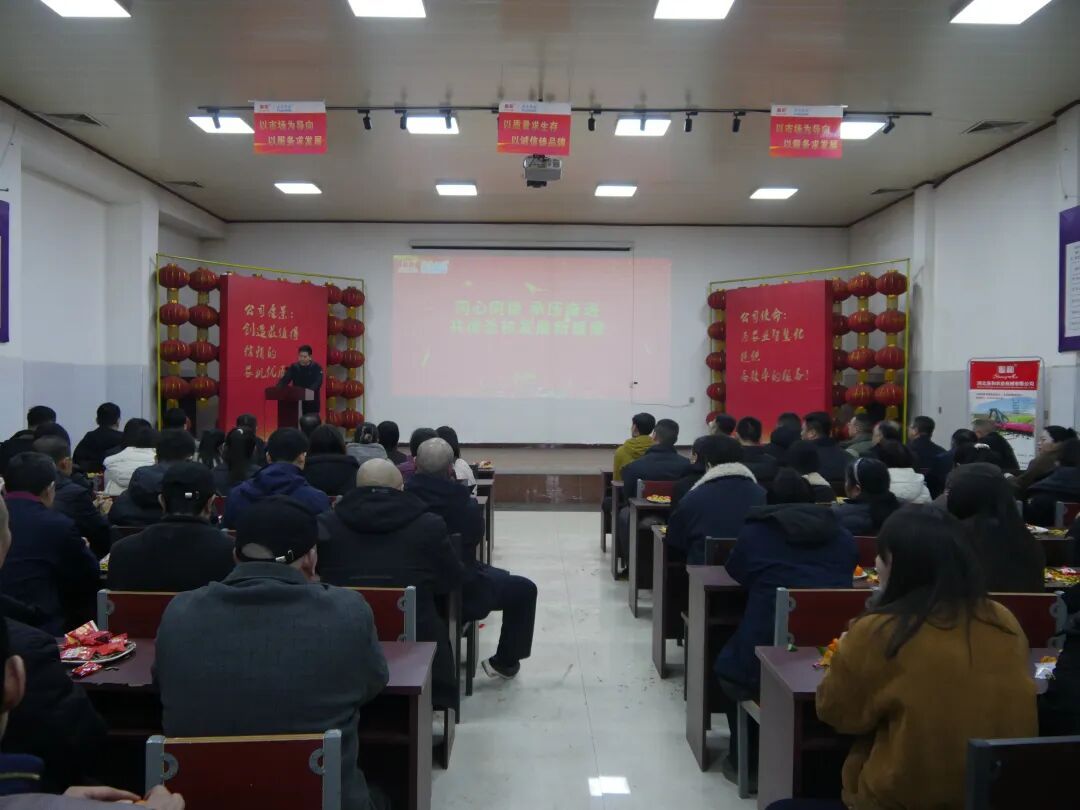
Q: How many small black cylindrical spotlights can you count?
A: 9